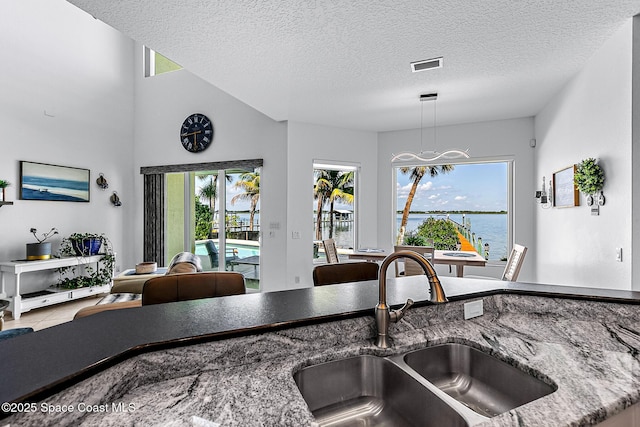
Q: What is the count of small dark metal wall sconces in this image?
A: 2